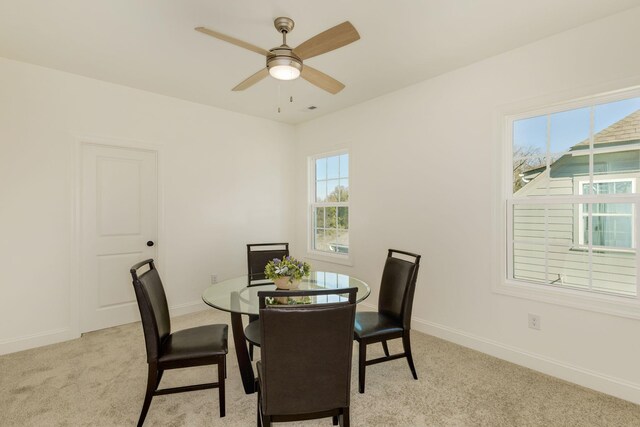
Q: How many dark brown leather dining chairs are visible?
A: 4